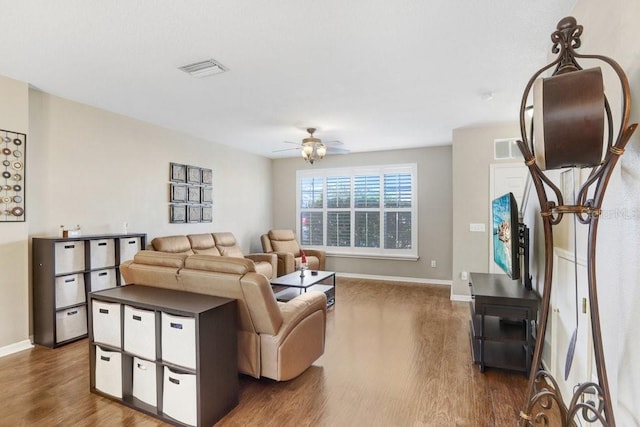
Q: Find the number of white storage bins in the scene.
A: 12